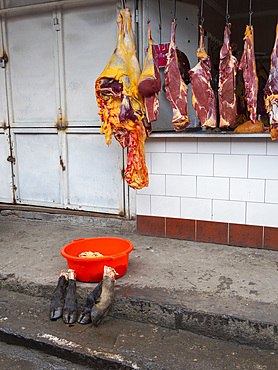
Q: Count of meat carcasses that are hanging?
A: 7